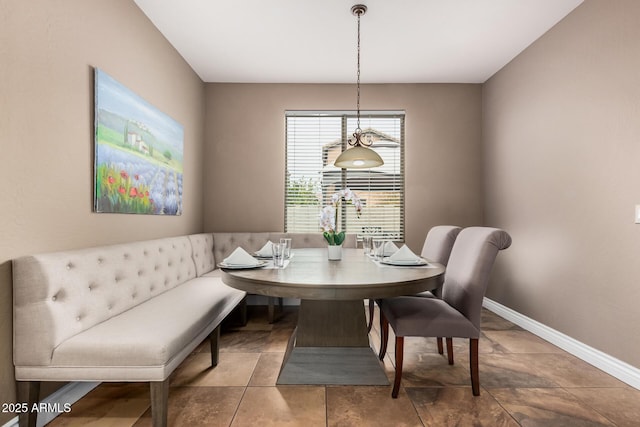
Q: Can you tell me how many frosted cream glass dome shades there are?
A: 1